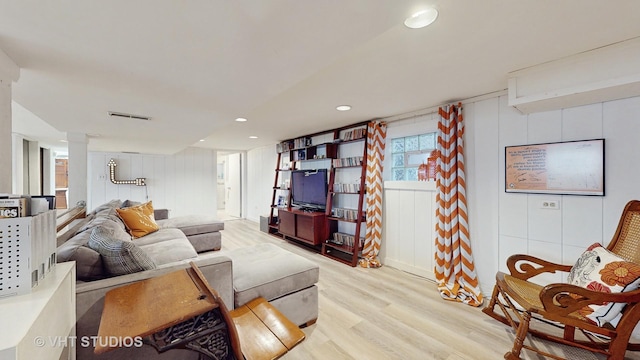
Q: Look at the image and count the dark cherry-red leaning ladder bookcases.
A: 2